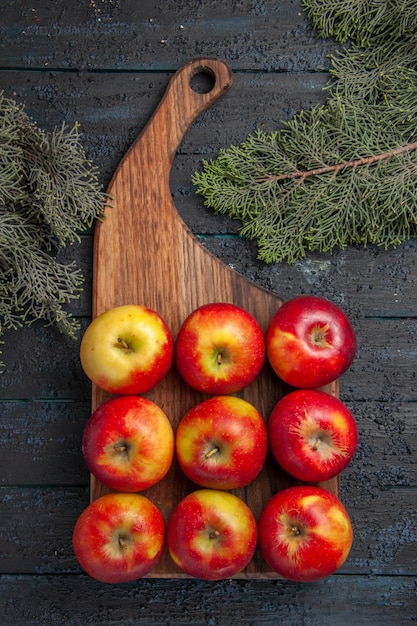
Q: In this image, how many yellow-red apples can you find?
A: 9